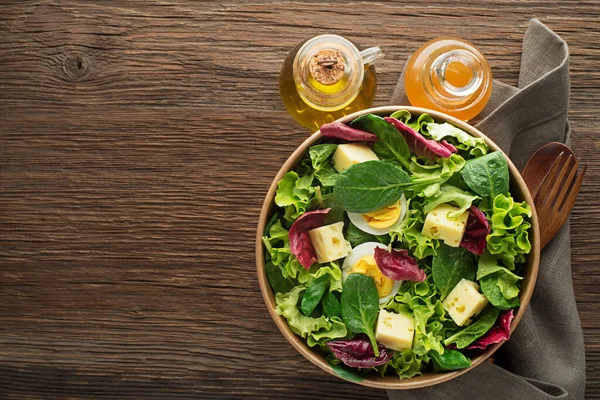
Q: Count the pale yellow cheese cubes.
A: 5